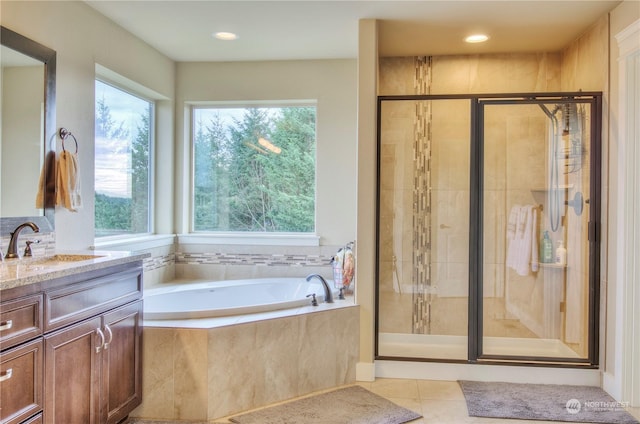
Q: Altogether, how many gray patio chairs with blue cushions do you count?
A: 0